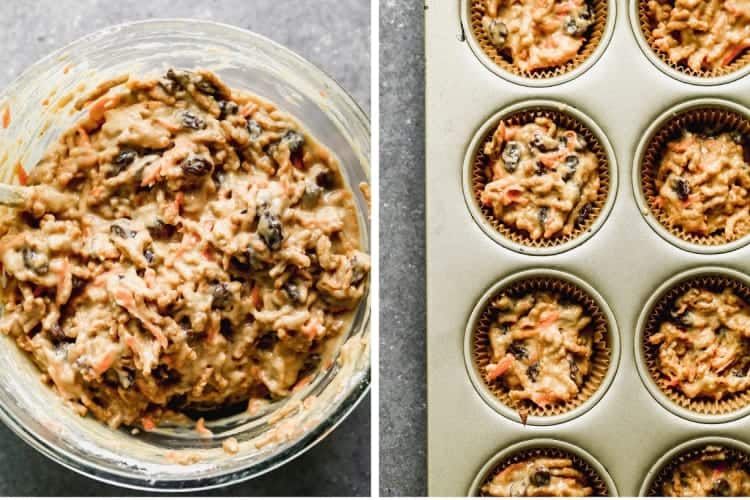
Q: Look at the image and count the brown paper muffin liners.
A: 8